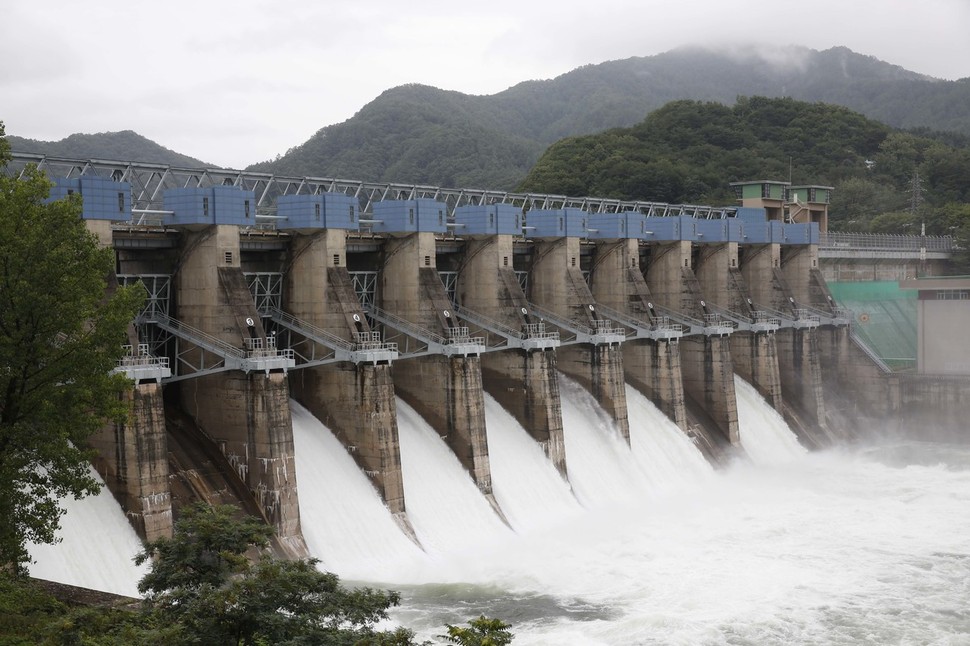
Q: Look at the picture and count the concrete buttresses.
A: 11